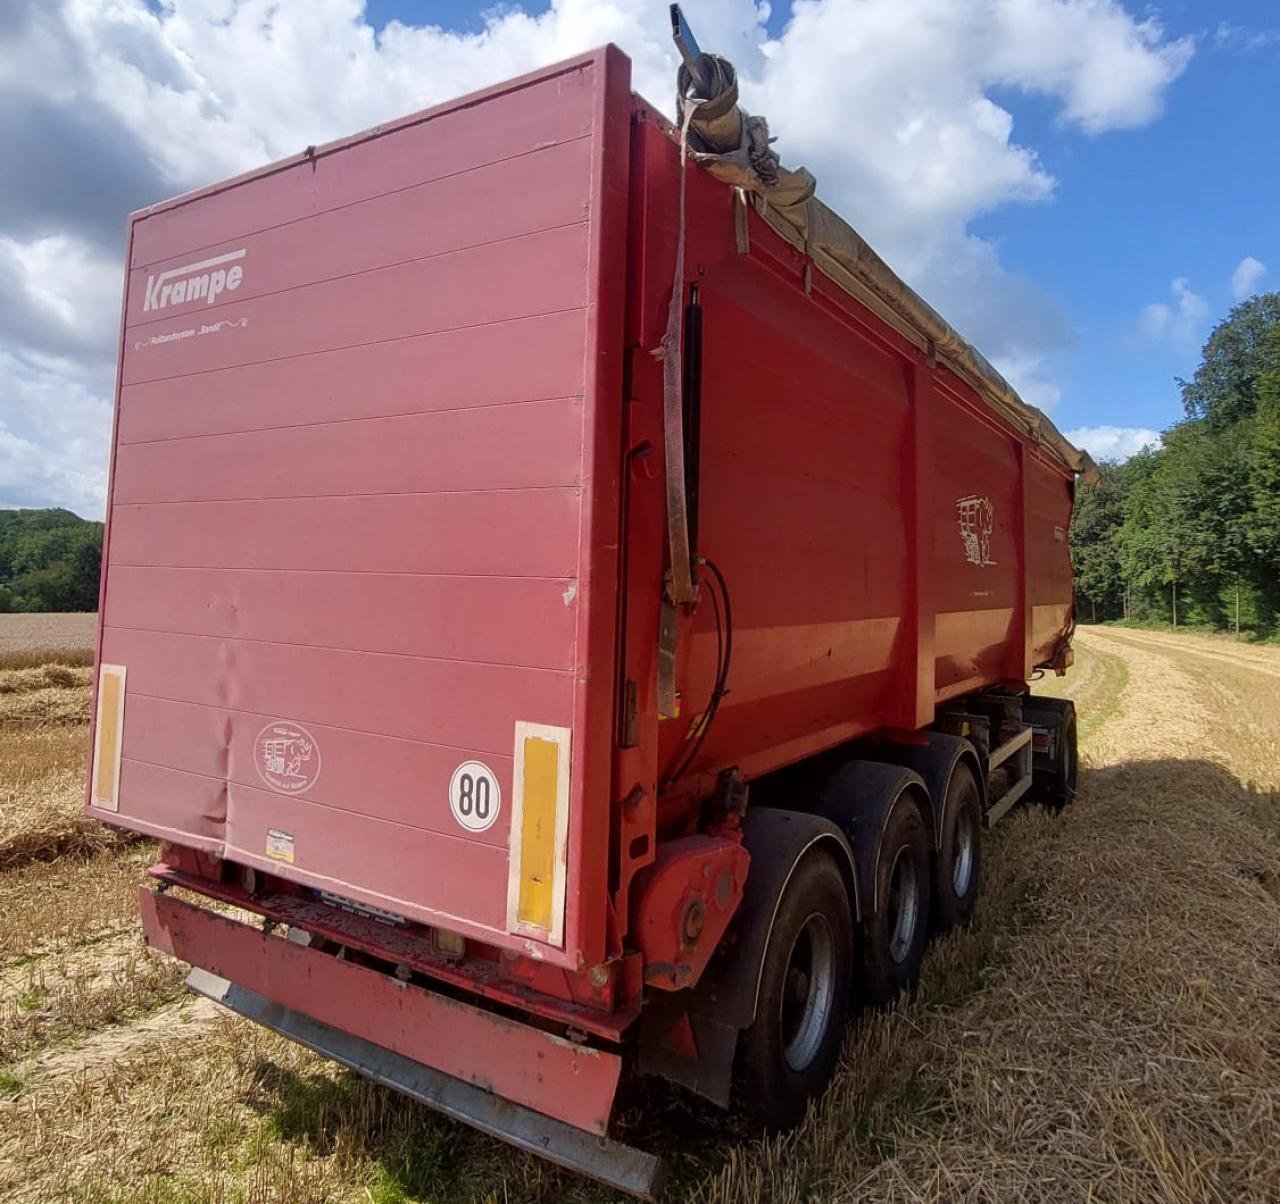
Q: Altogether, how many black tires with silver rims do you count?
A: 3